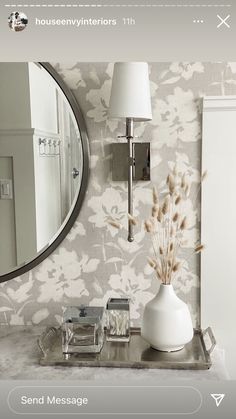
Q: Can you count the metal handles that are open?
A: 2